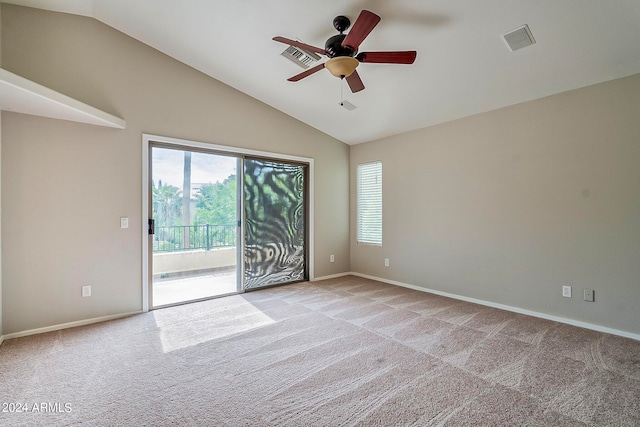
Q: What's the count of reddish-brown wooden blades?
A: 5